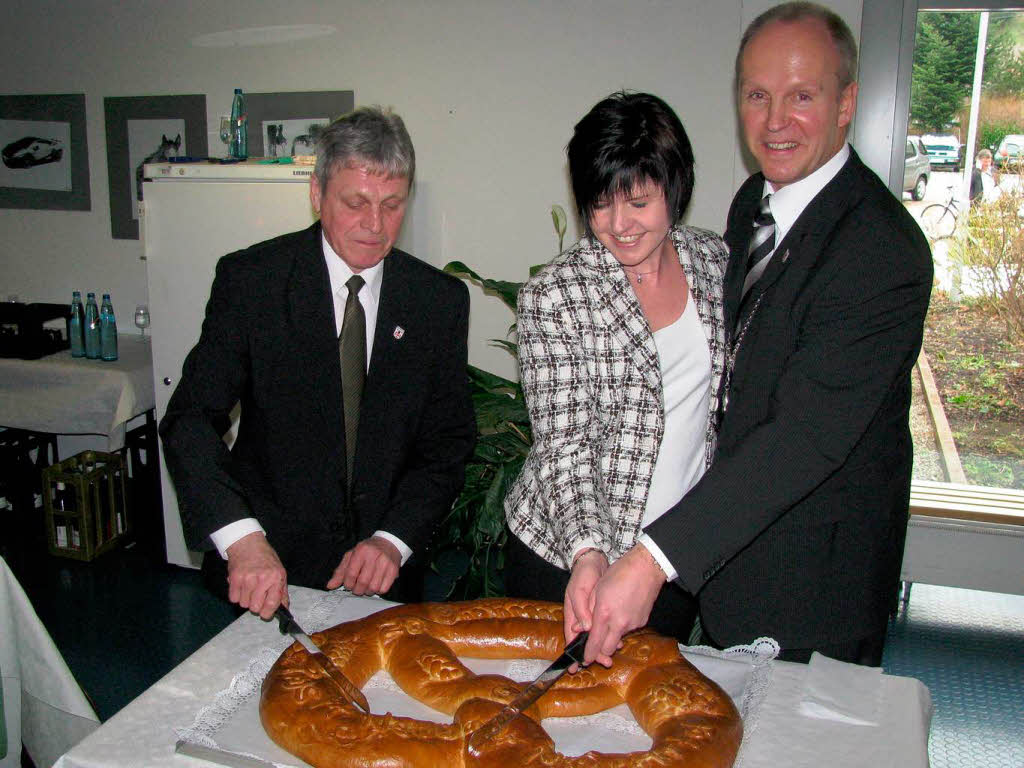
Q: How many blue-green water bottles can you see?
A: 4